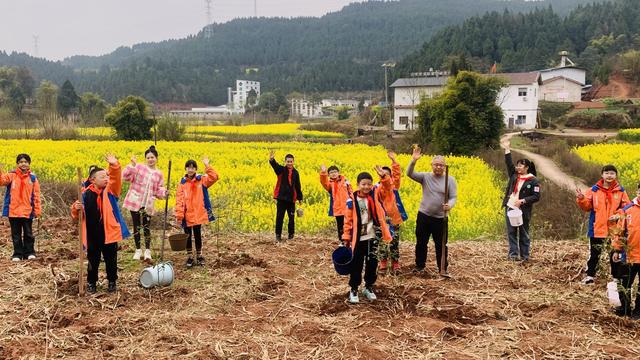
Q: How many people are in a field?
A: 12